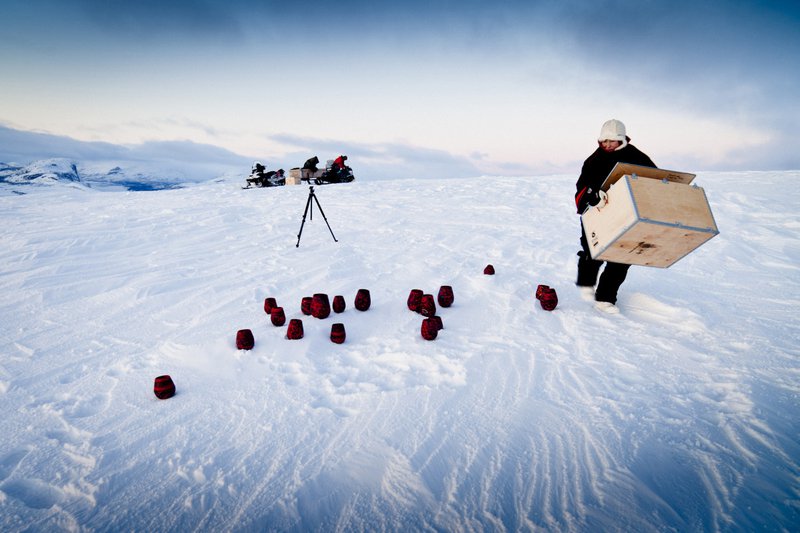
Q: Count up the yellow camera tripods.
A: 0